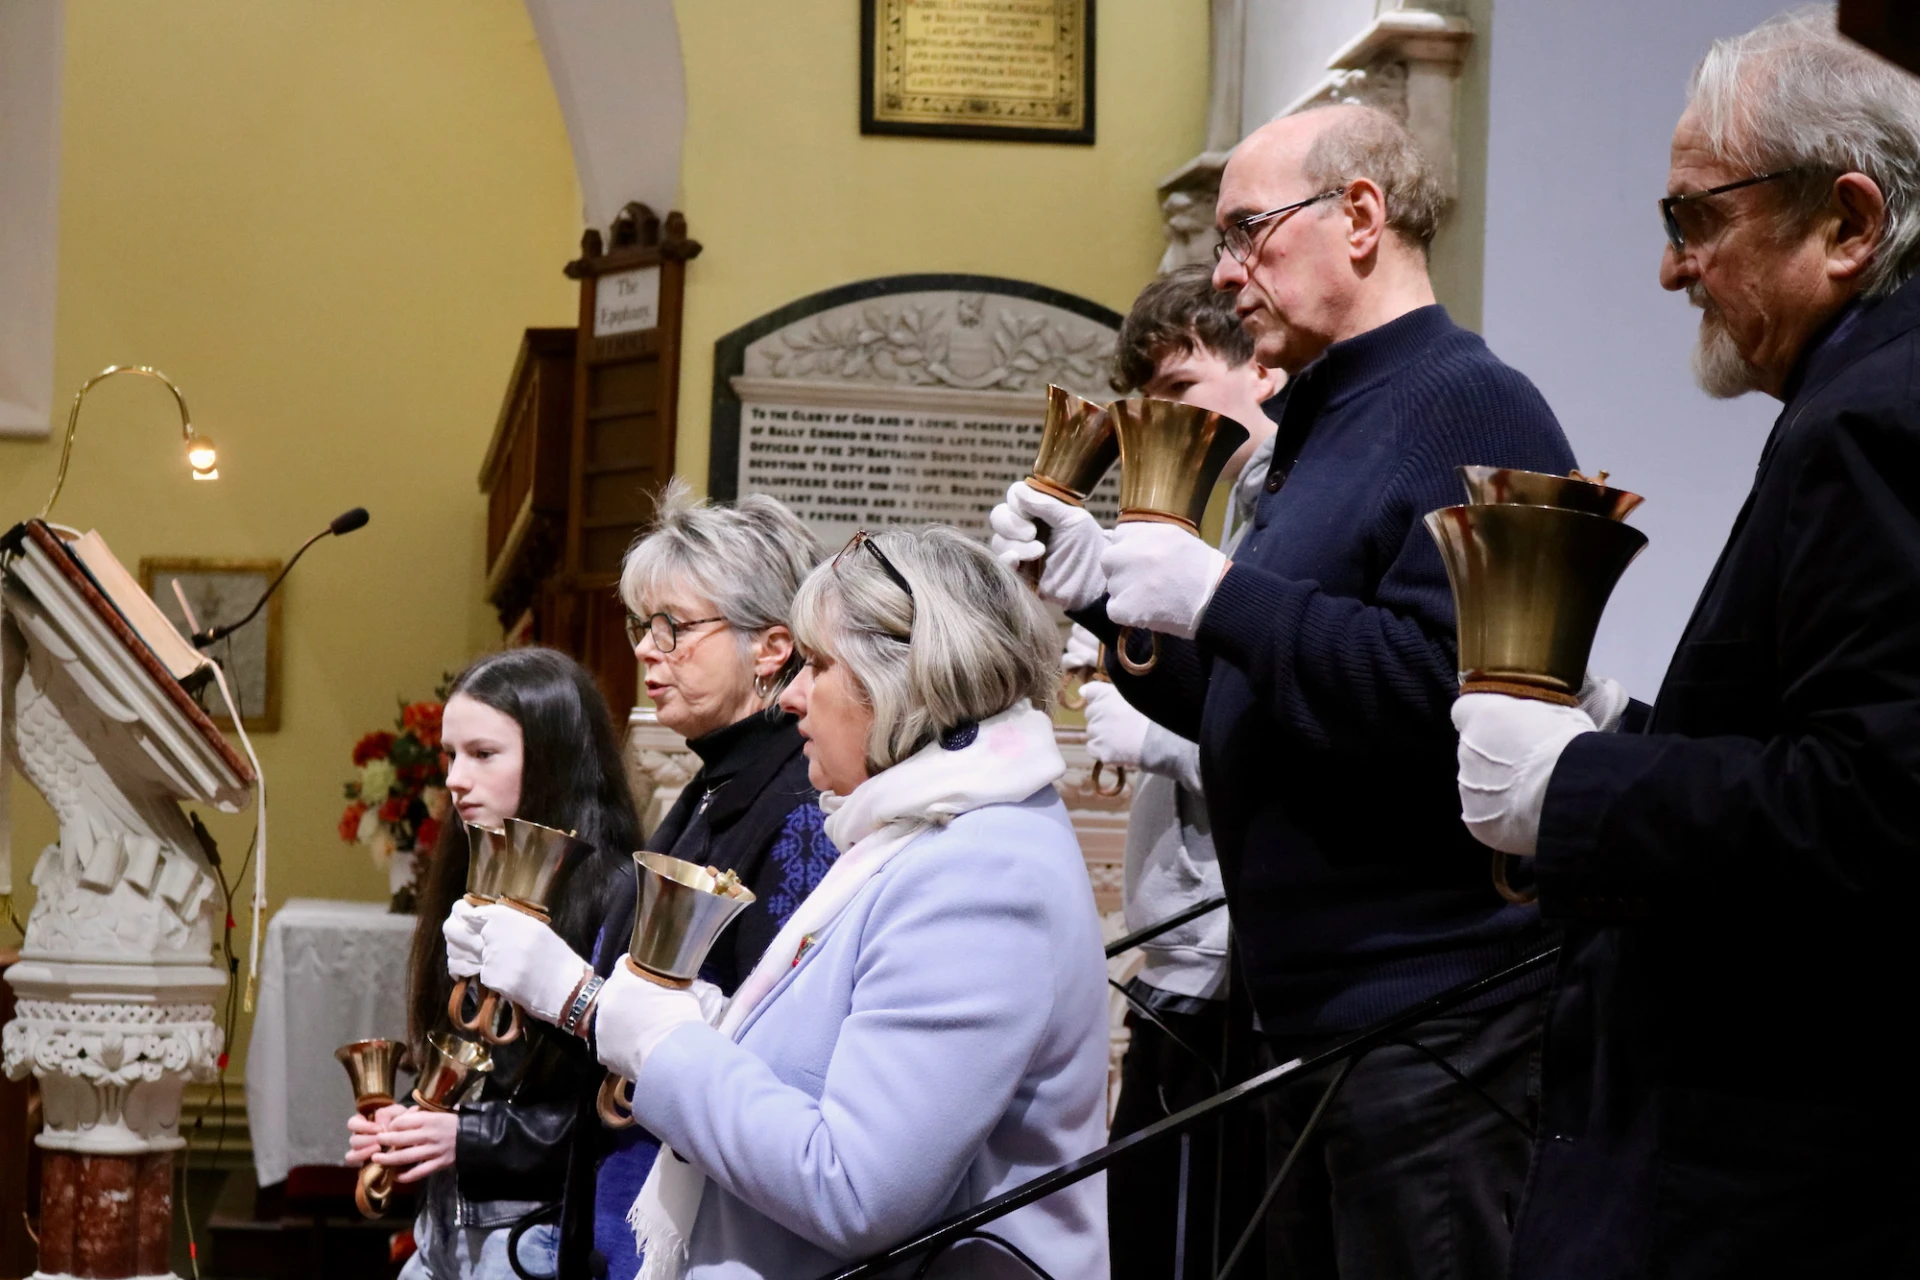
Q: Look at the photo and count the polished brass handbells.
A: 9